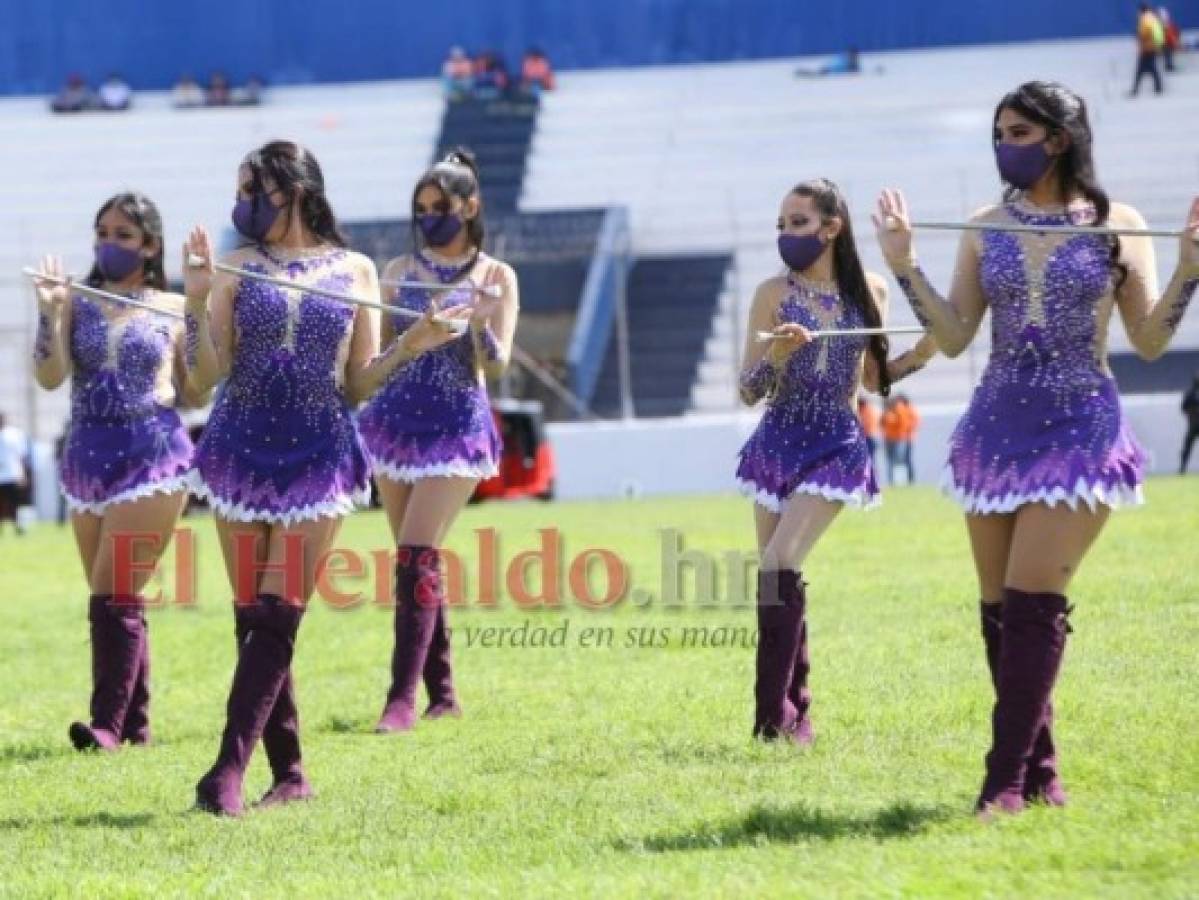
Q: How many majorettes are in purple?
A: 5